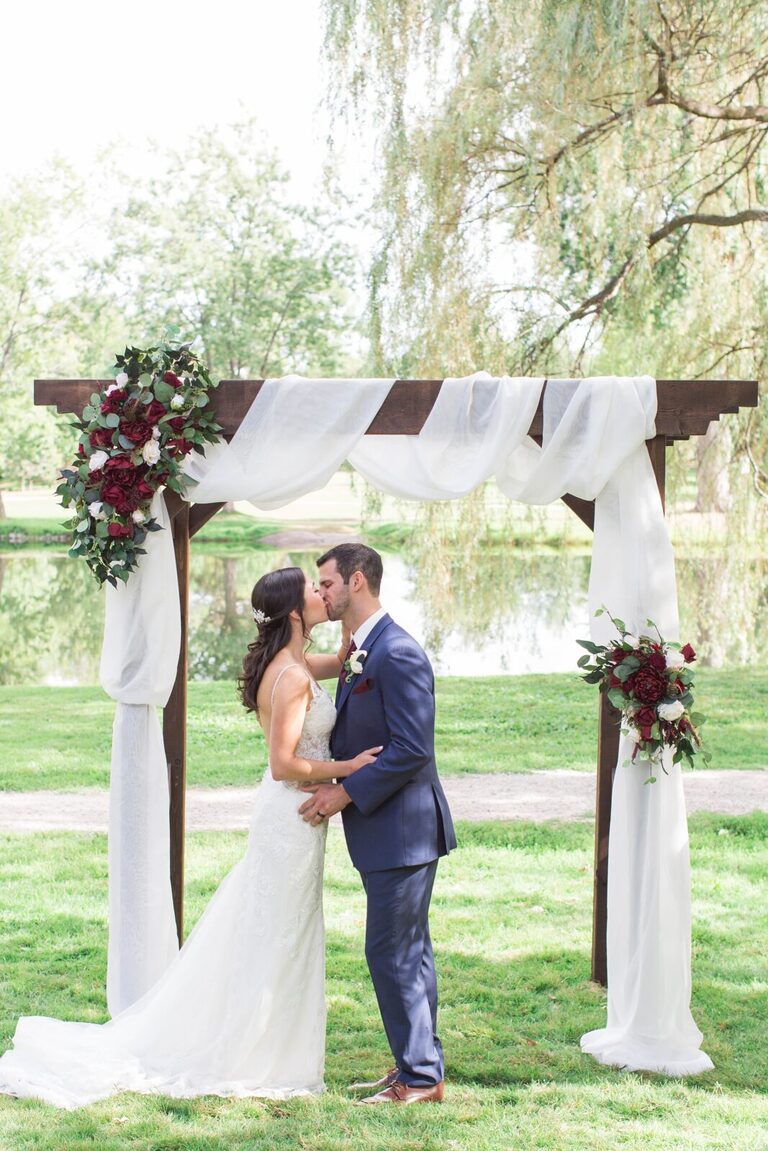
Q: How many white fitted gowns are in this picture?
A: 1